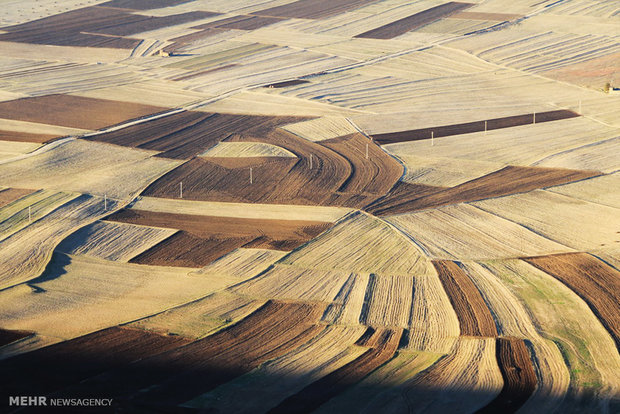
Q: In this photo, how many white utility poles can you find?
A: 10